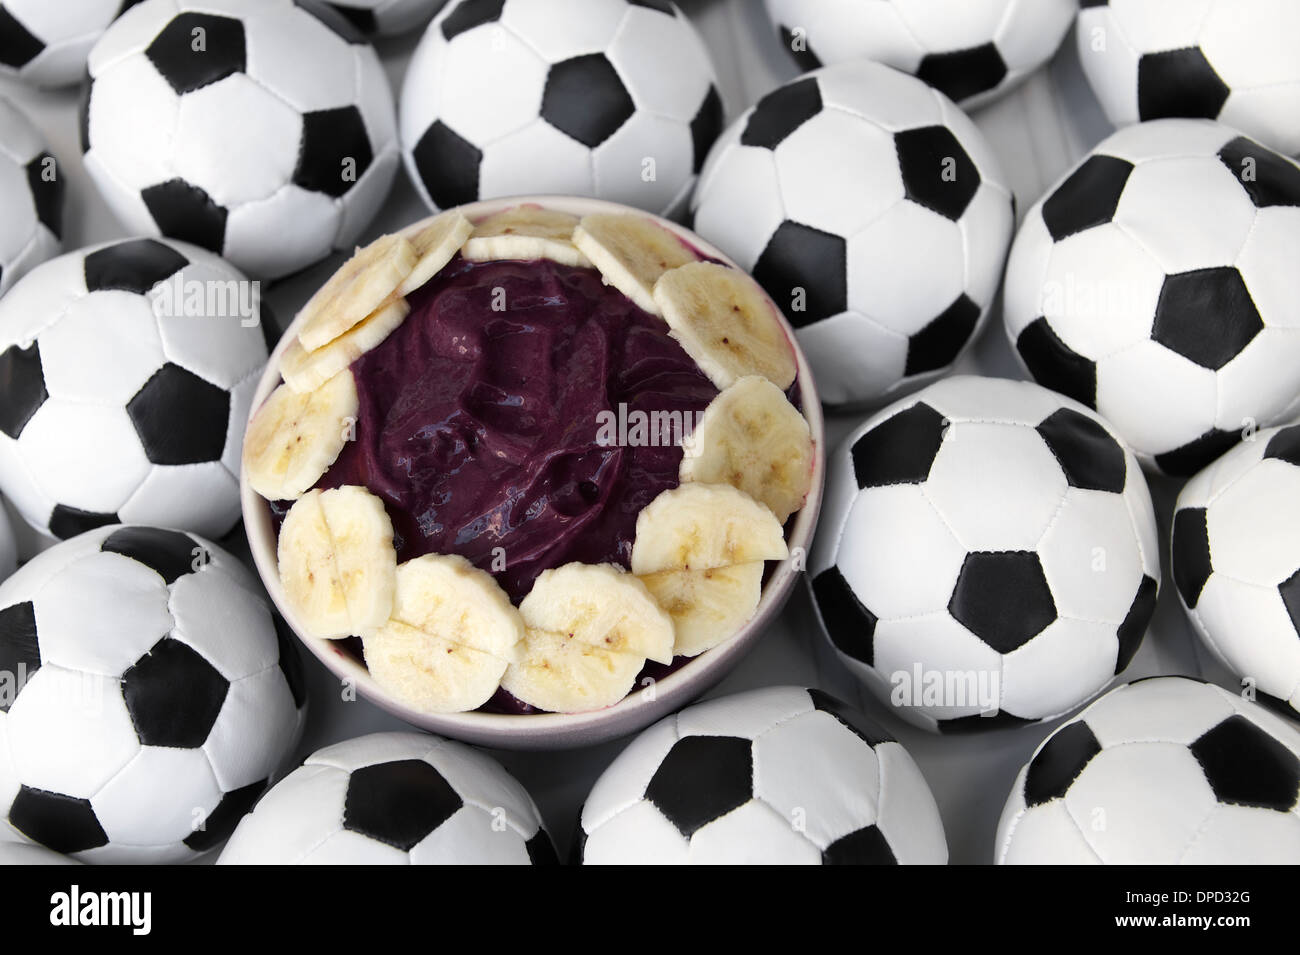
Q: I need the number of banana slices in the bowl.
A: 12